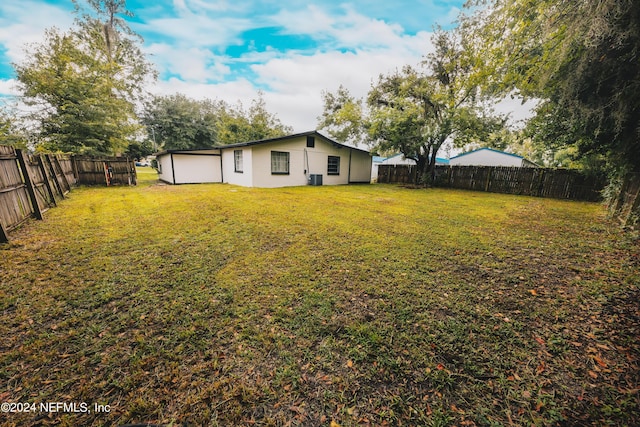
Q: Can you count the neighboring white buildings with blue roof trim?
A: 2